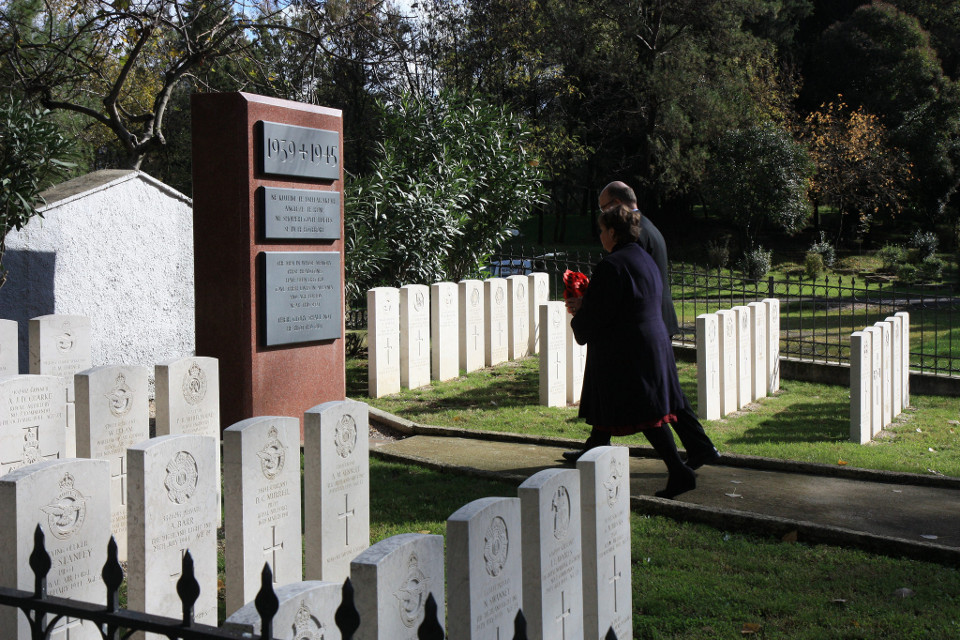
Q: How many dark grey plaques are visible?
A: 3